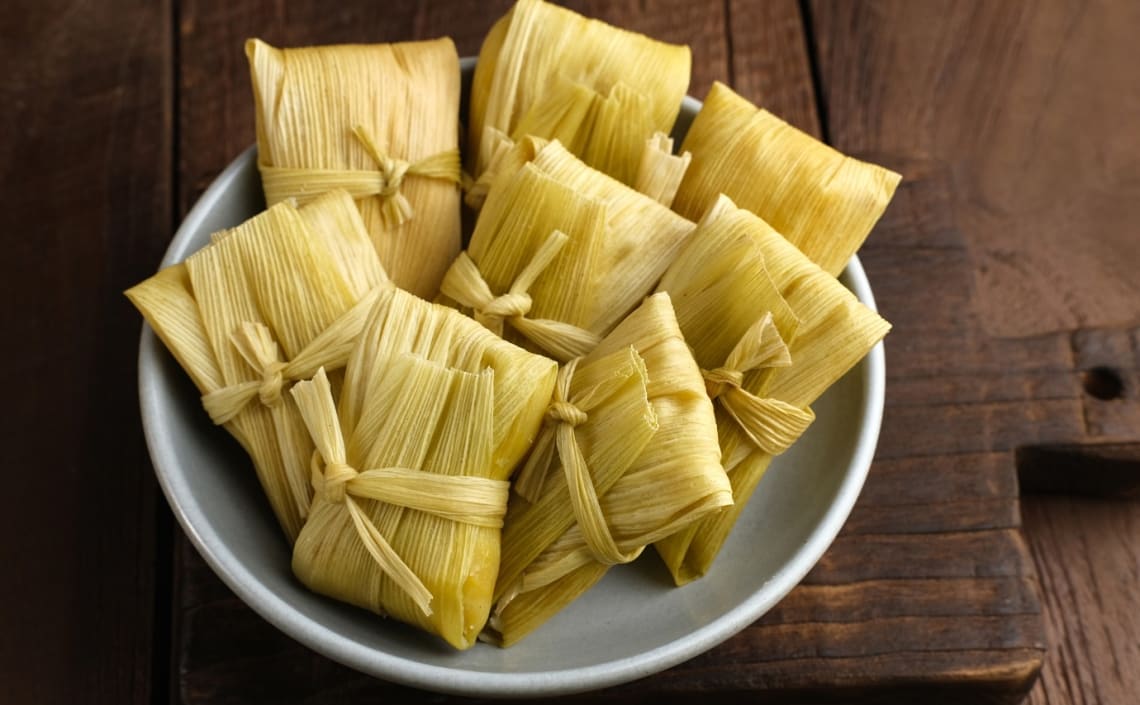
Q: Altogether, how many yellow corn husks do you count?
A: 8